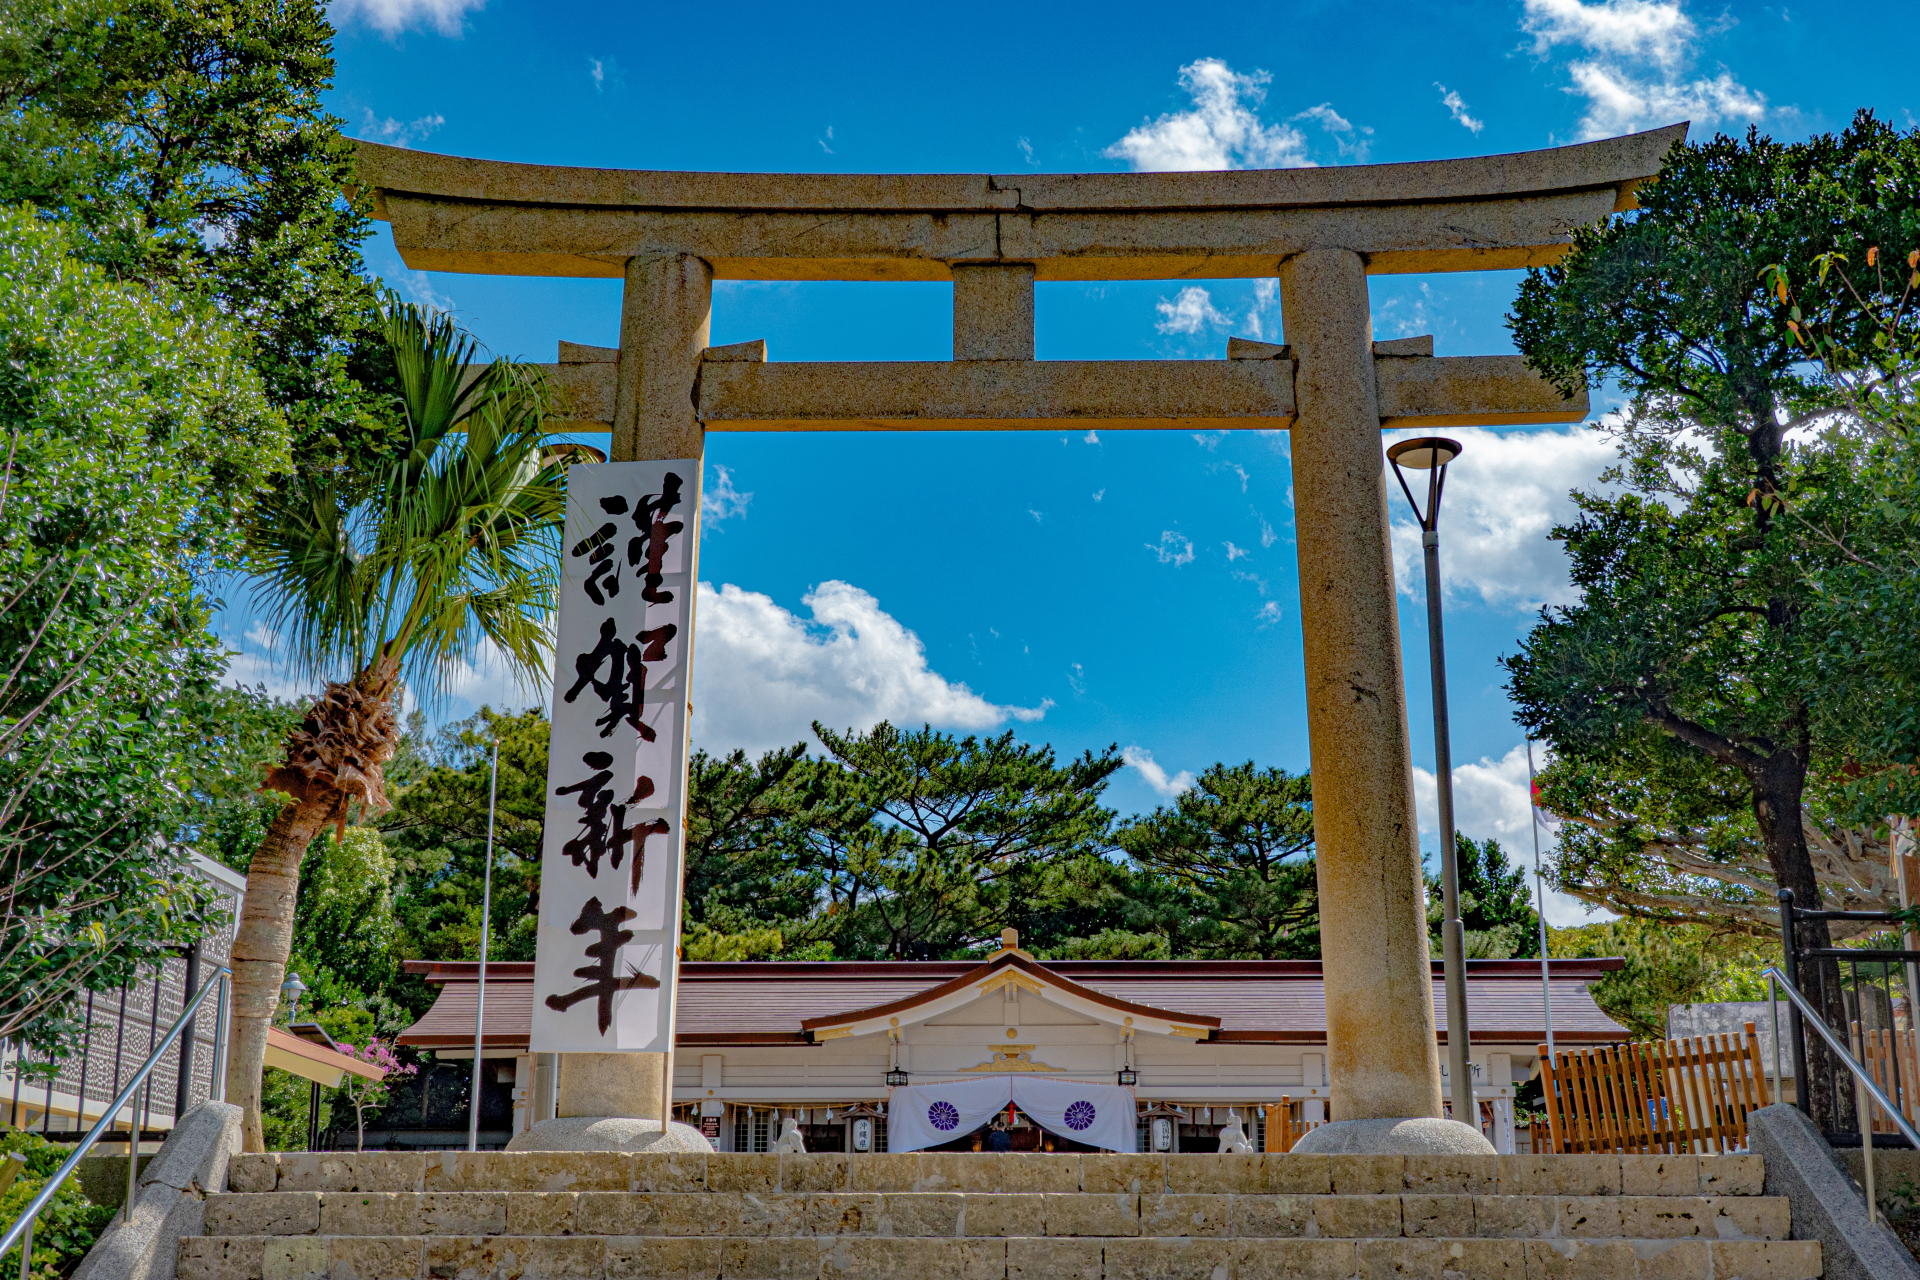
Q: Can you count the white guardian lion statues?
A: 2